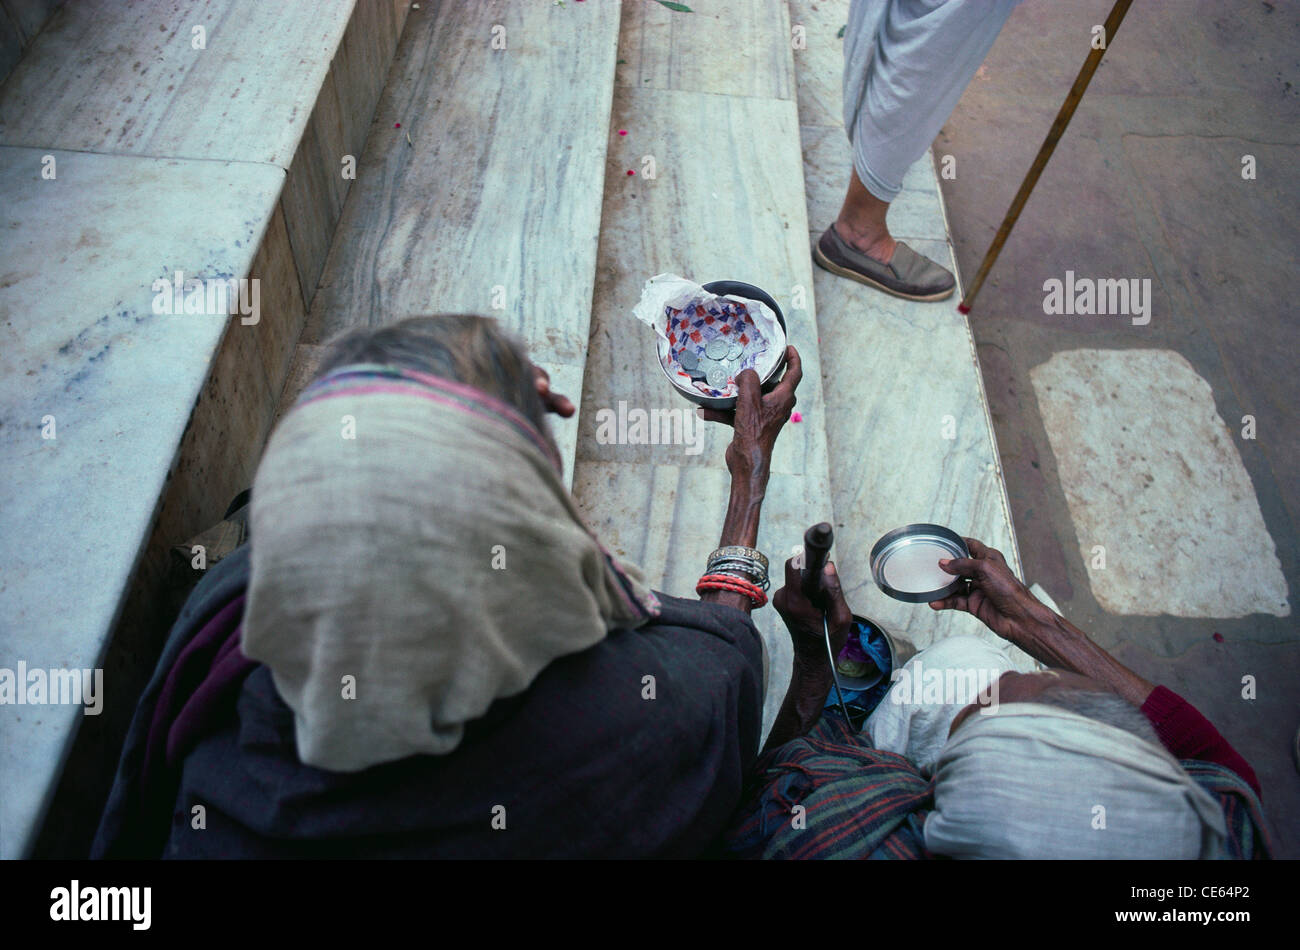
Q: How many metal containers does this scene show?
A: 3